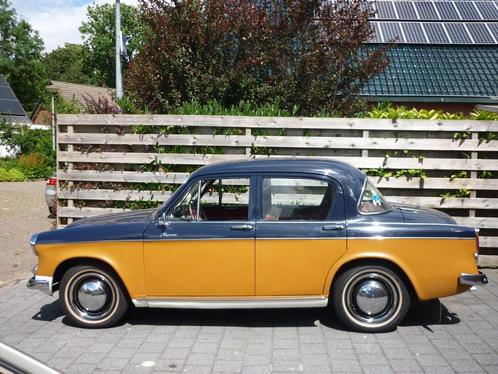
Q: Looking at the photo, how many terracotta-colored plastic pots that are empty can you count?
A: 0